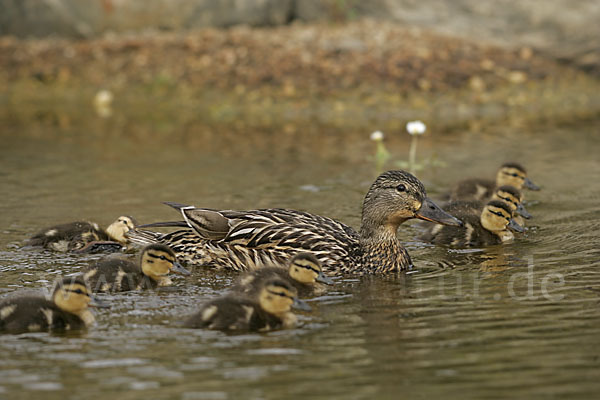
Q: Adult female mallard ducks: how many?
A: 1